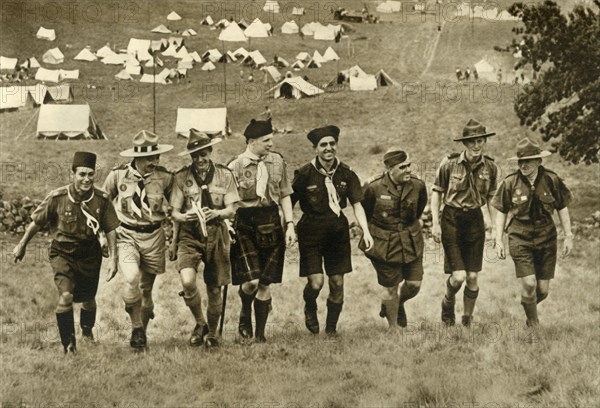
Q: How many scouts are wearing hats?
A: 8